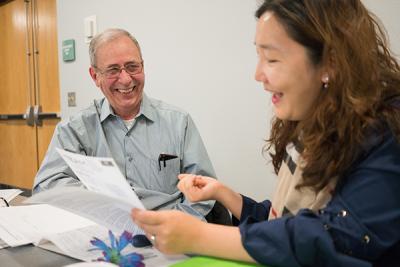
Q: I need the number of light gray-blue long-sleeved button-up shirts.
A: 1